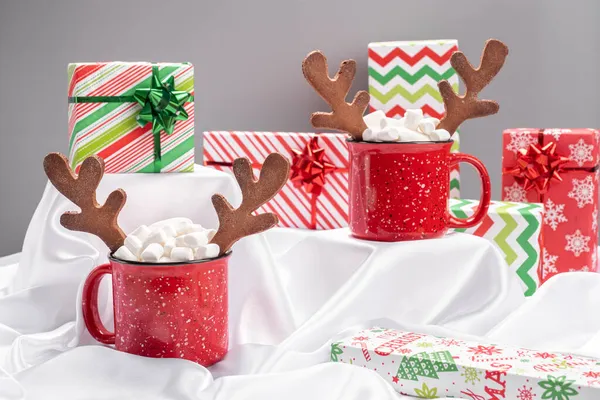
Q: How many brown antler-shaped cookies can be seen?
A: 4